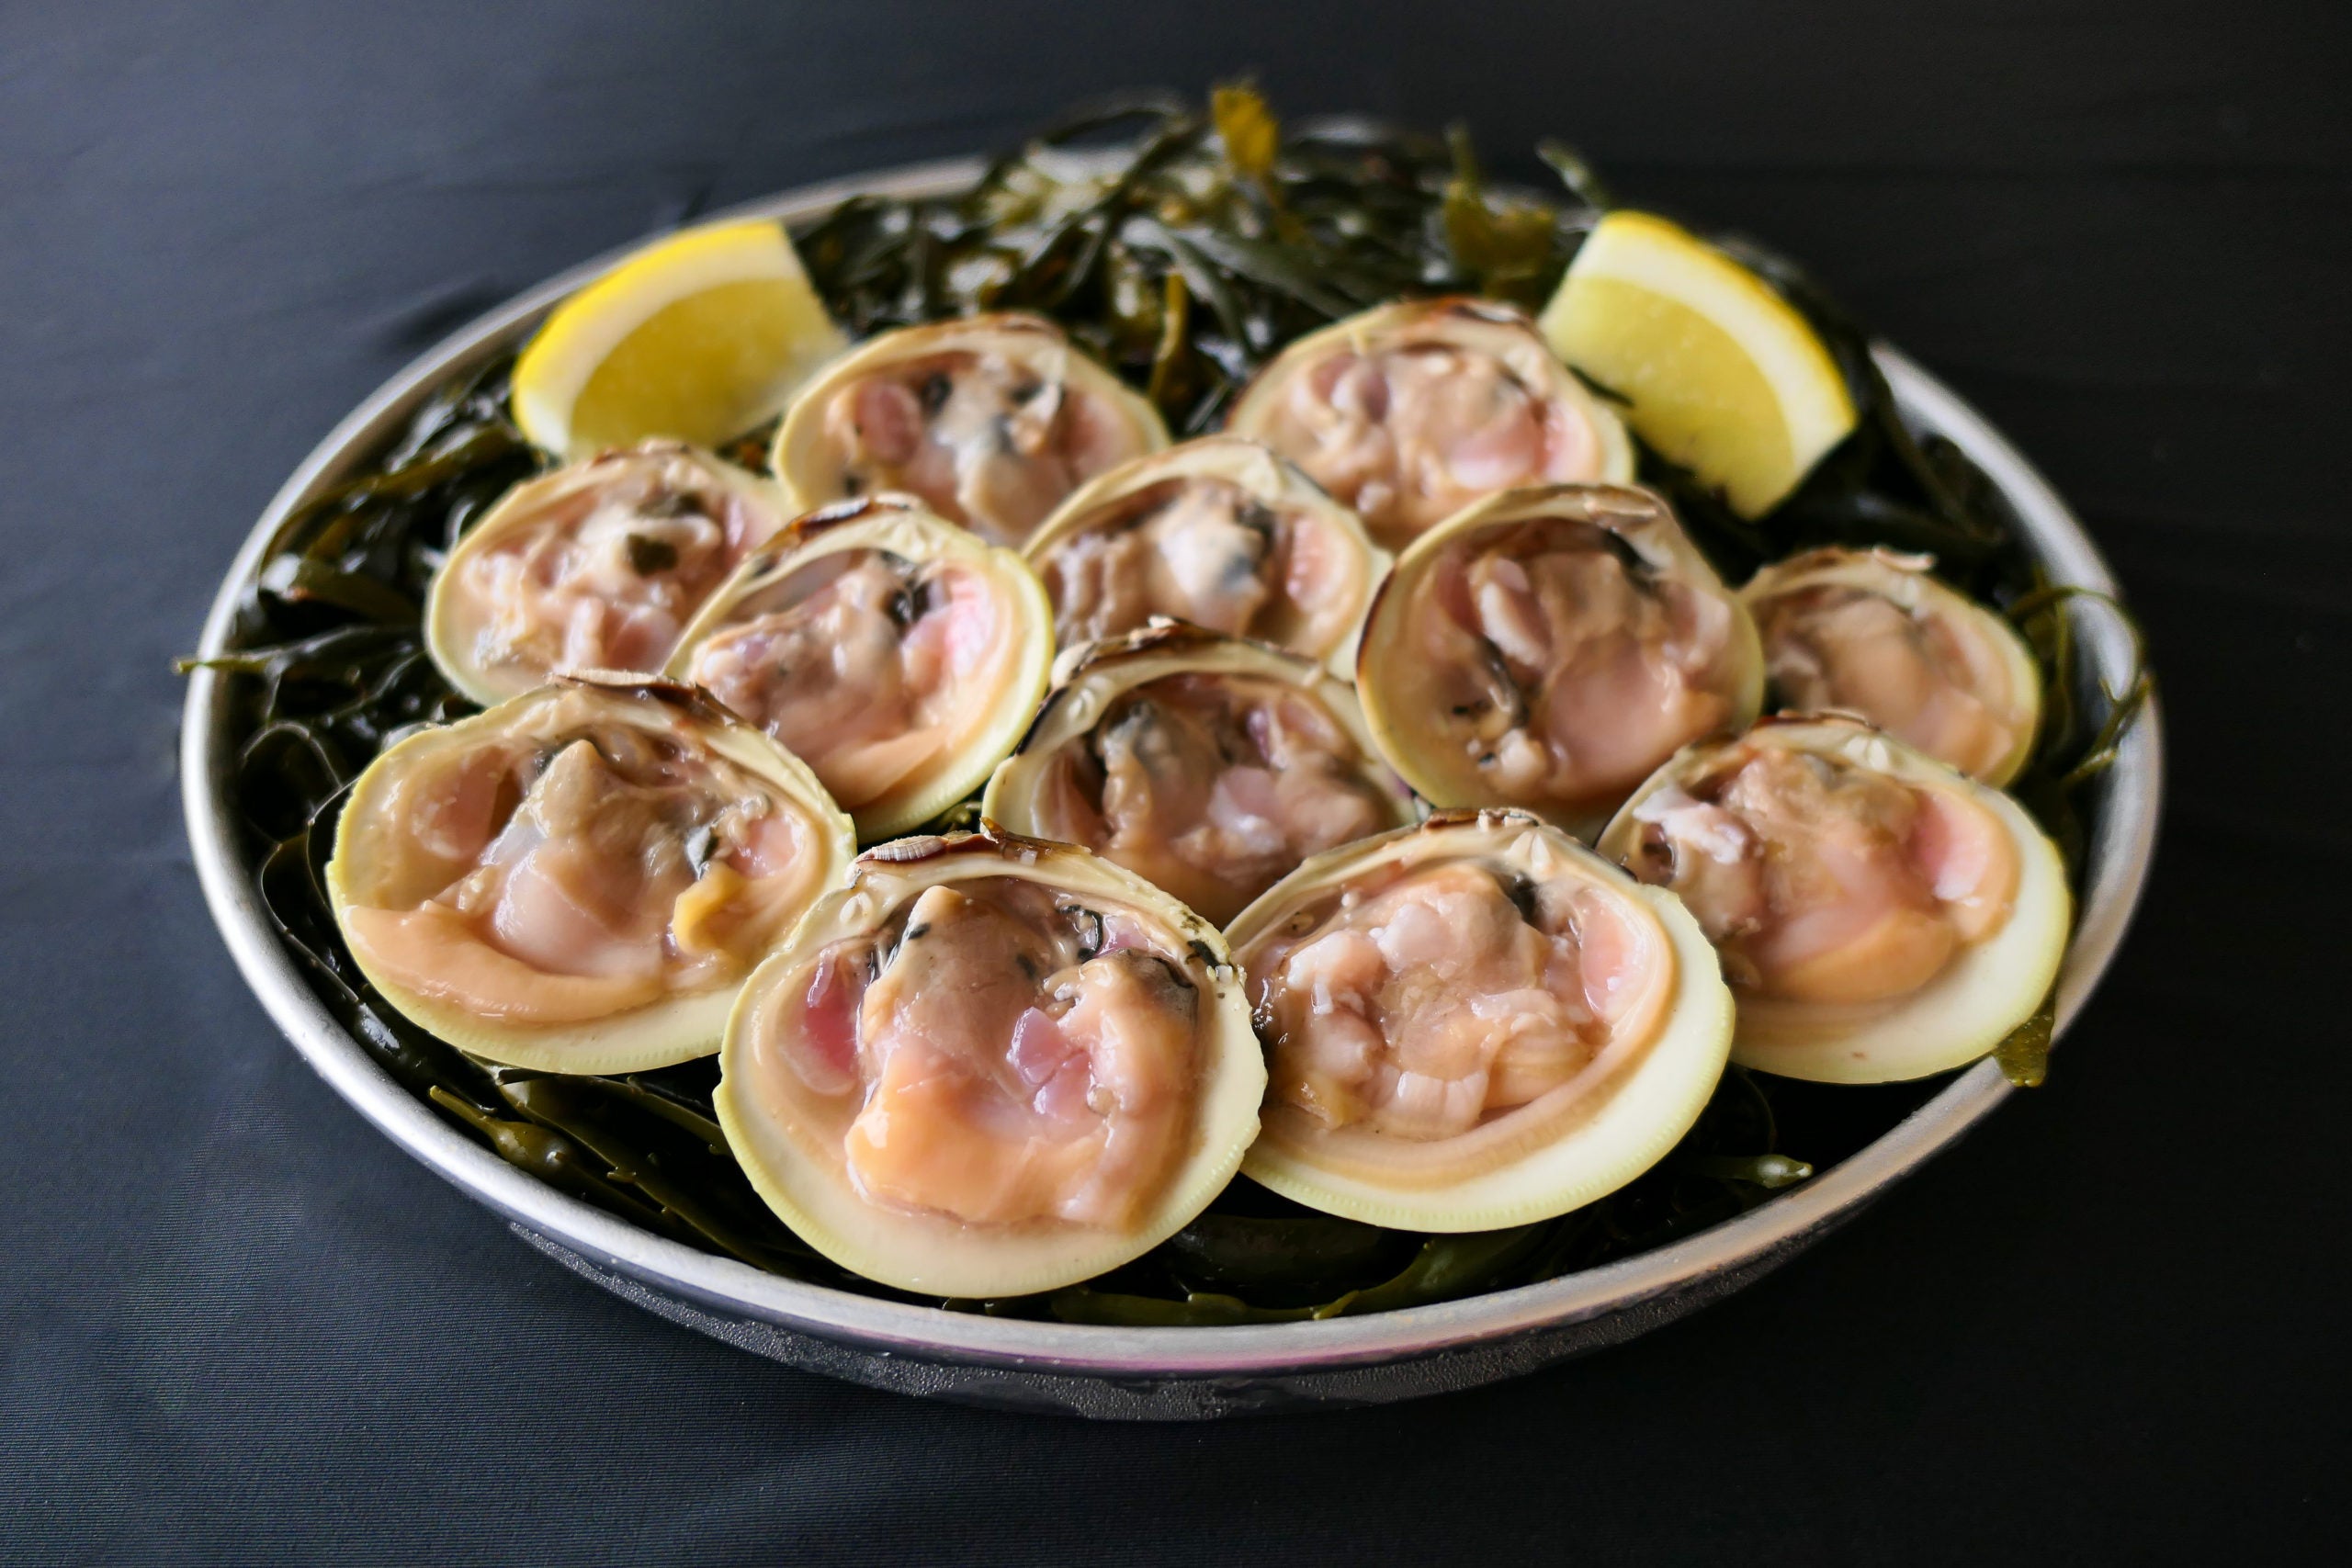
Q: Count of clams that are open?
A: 12